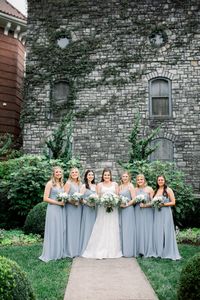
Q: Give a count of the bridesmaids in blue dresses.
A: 6